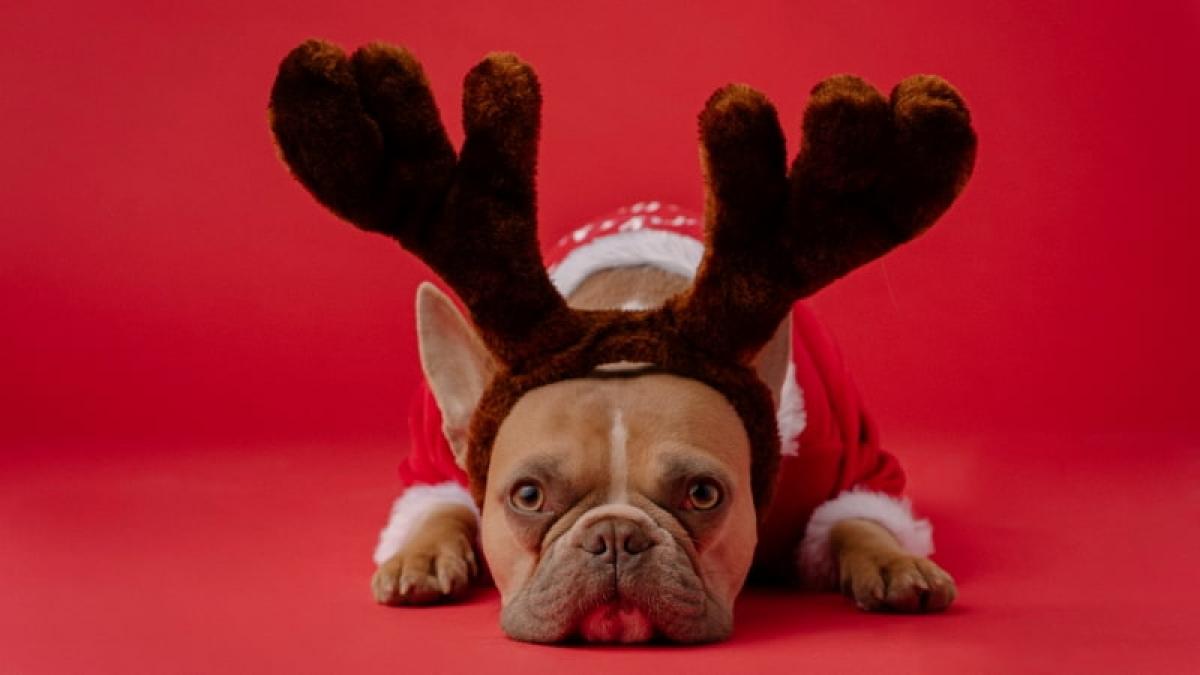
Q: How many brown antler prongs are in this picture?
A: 6